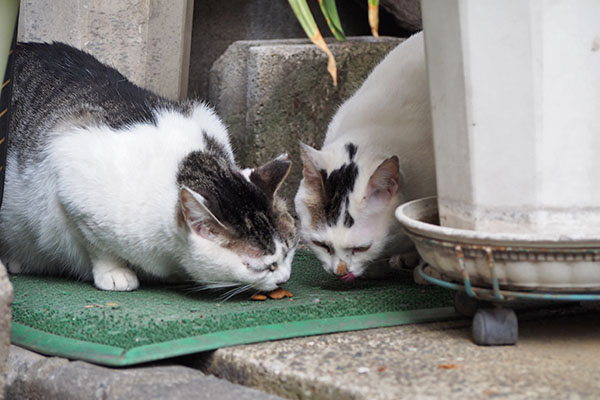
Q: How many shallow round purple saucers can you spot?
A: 0